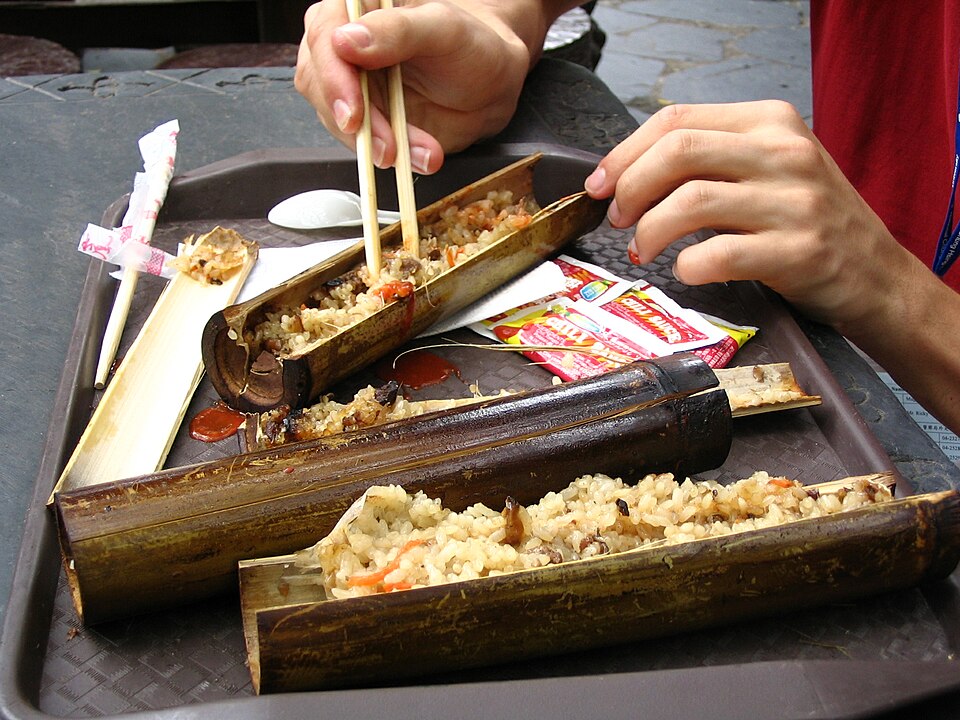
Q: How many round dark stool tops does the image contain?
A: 2